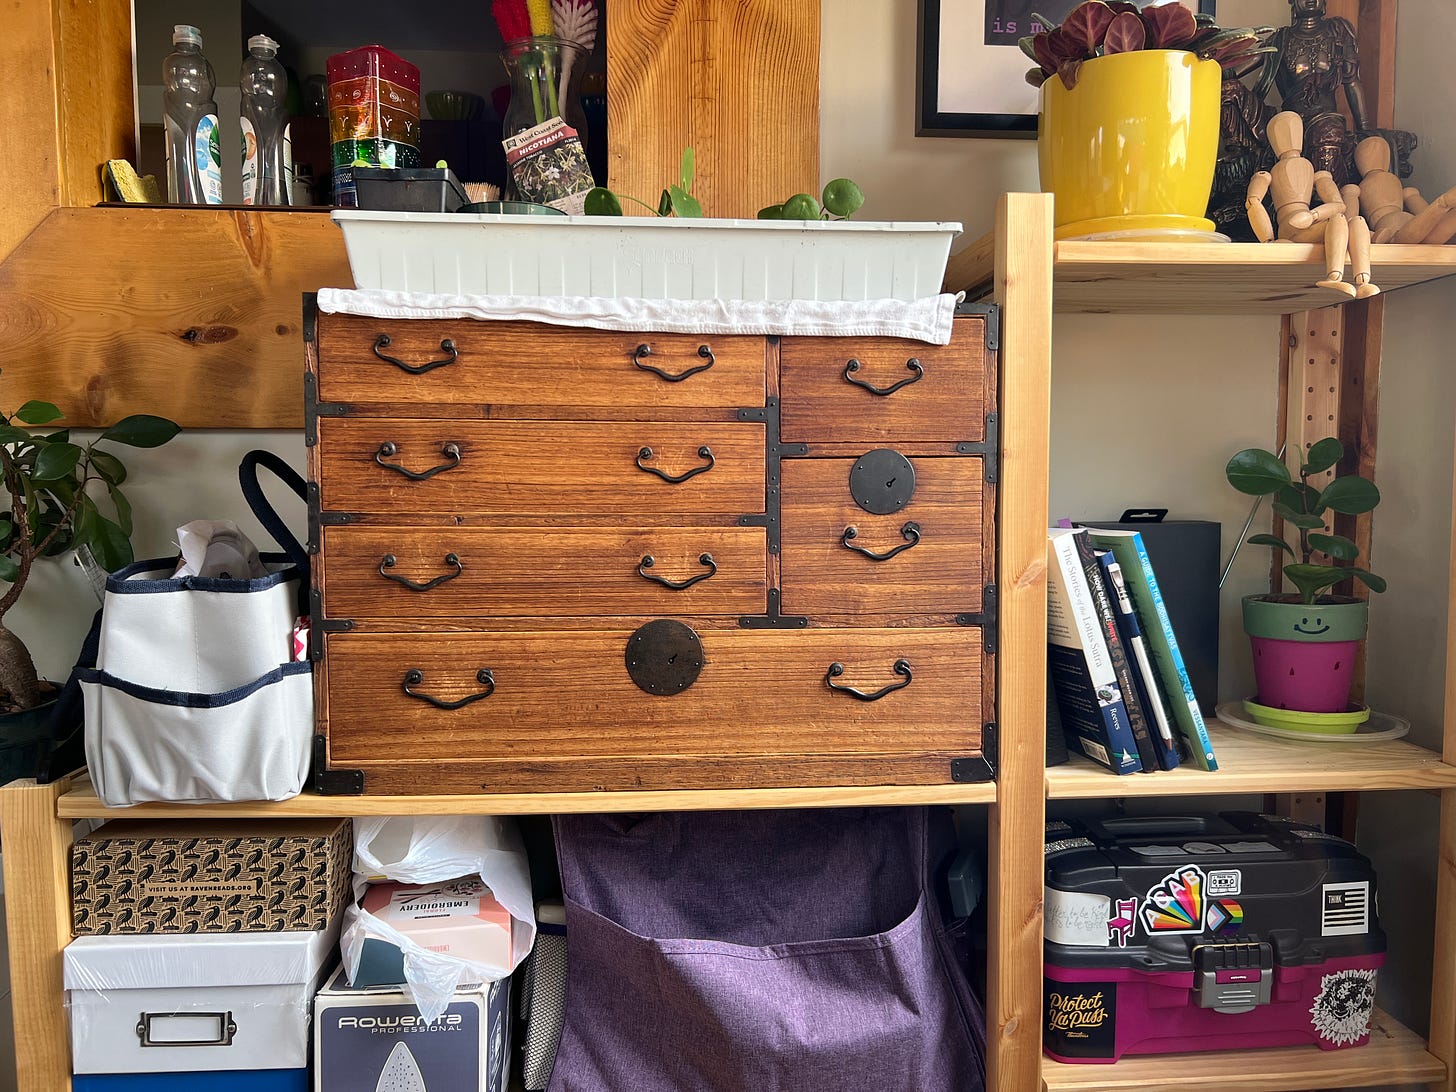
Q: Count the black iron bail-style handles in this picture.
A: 10